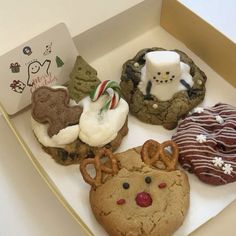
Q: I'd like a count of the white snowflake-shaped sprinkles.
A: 5